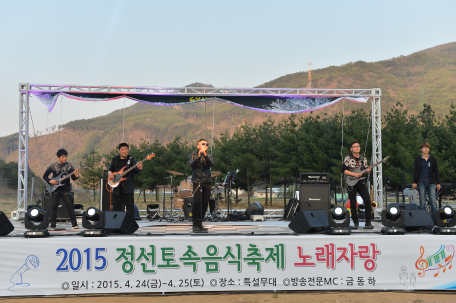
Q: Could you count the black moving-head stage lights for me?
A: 5